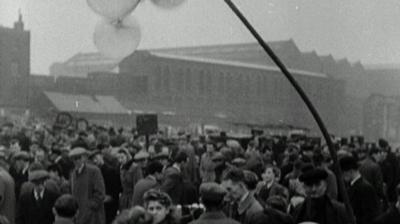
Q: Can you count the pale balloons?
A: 3